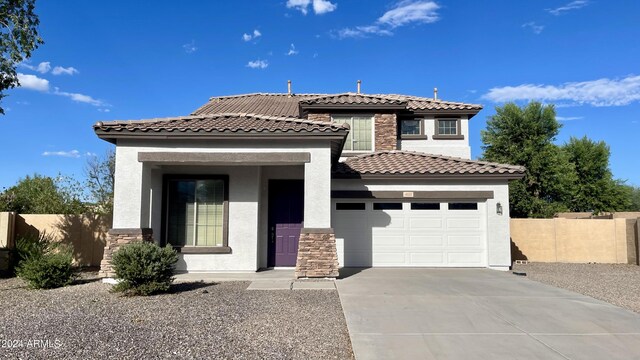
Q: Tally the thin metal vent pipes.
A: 3